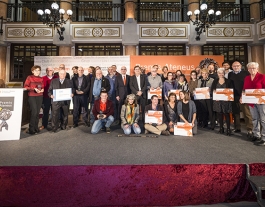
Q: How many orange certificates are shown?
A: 7